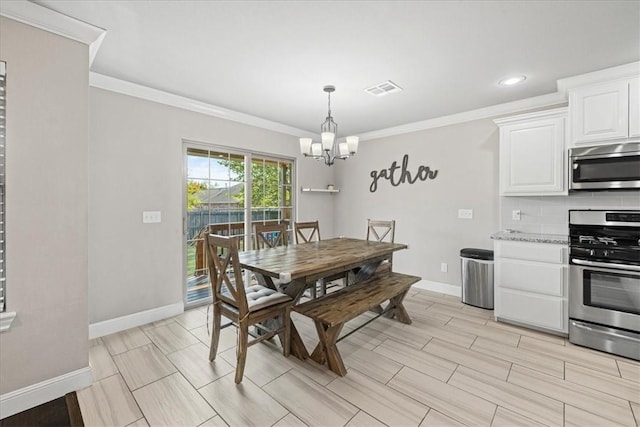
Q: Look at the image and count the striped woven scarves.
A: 0